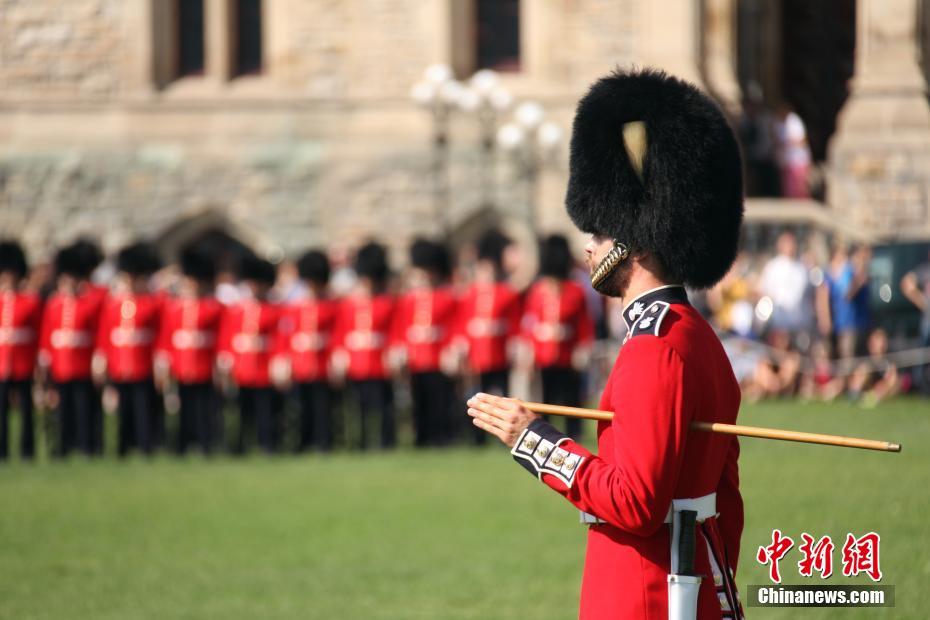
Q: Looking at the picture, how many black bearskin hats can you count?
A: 11